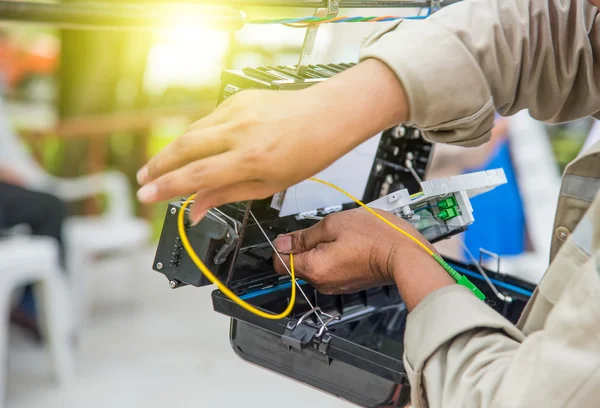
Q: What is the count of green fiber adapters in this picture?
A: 2